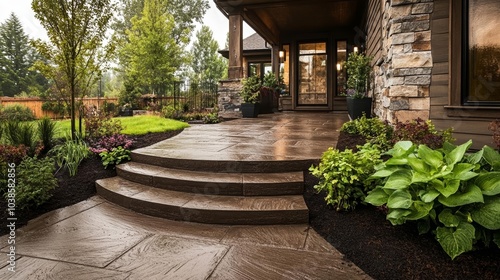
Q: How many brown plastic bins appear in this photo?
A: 0